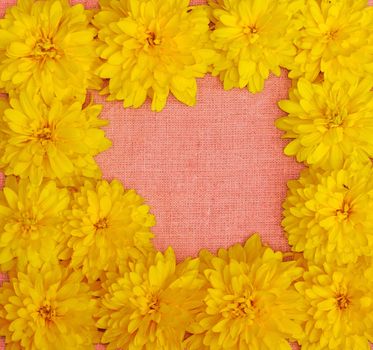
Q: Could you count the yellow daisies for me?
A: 13